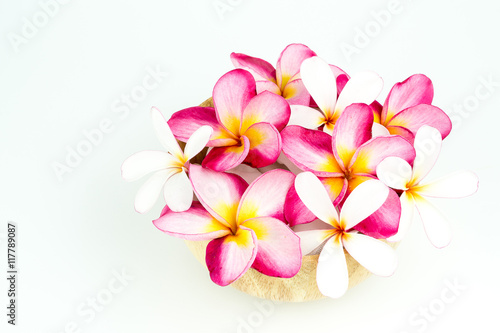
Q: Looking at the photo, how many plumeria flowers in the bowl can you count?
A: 9